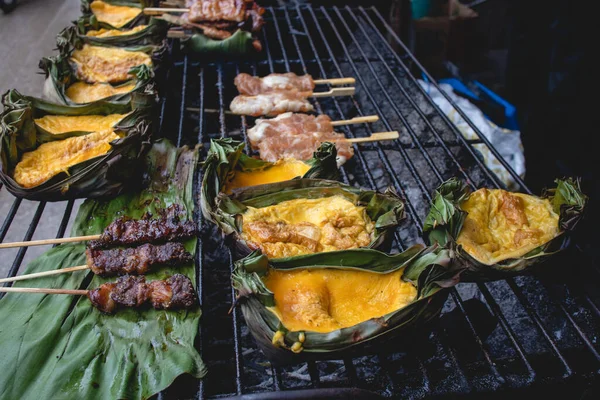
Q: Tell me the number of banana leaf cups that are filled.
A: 10